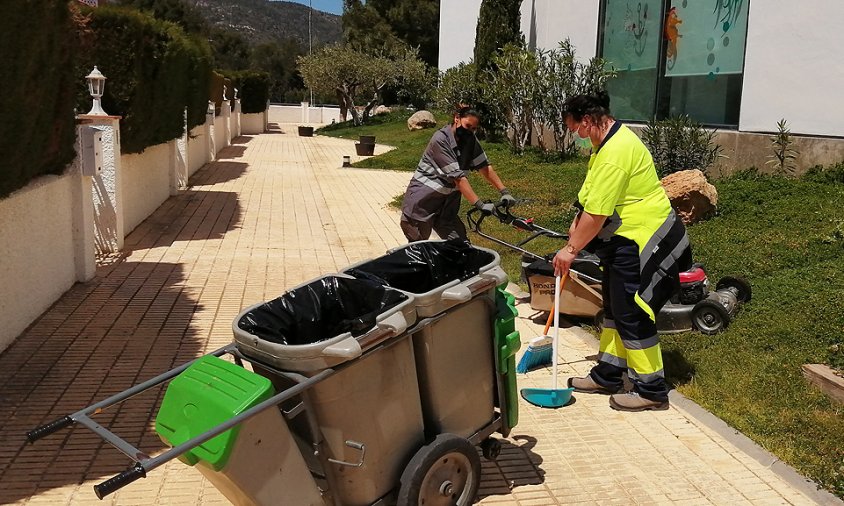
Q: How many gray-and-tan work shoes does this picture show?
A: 2